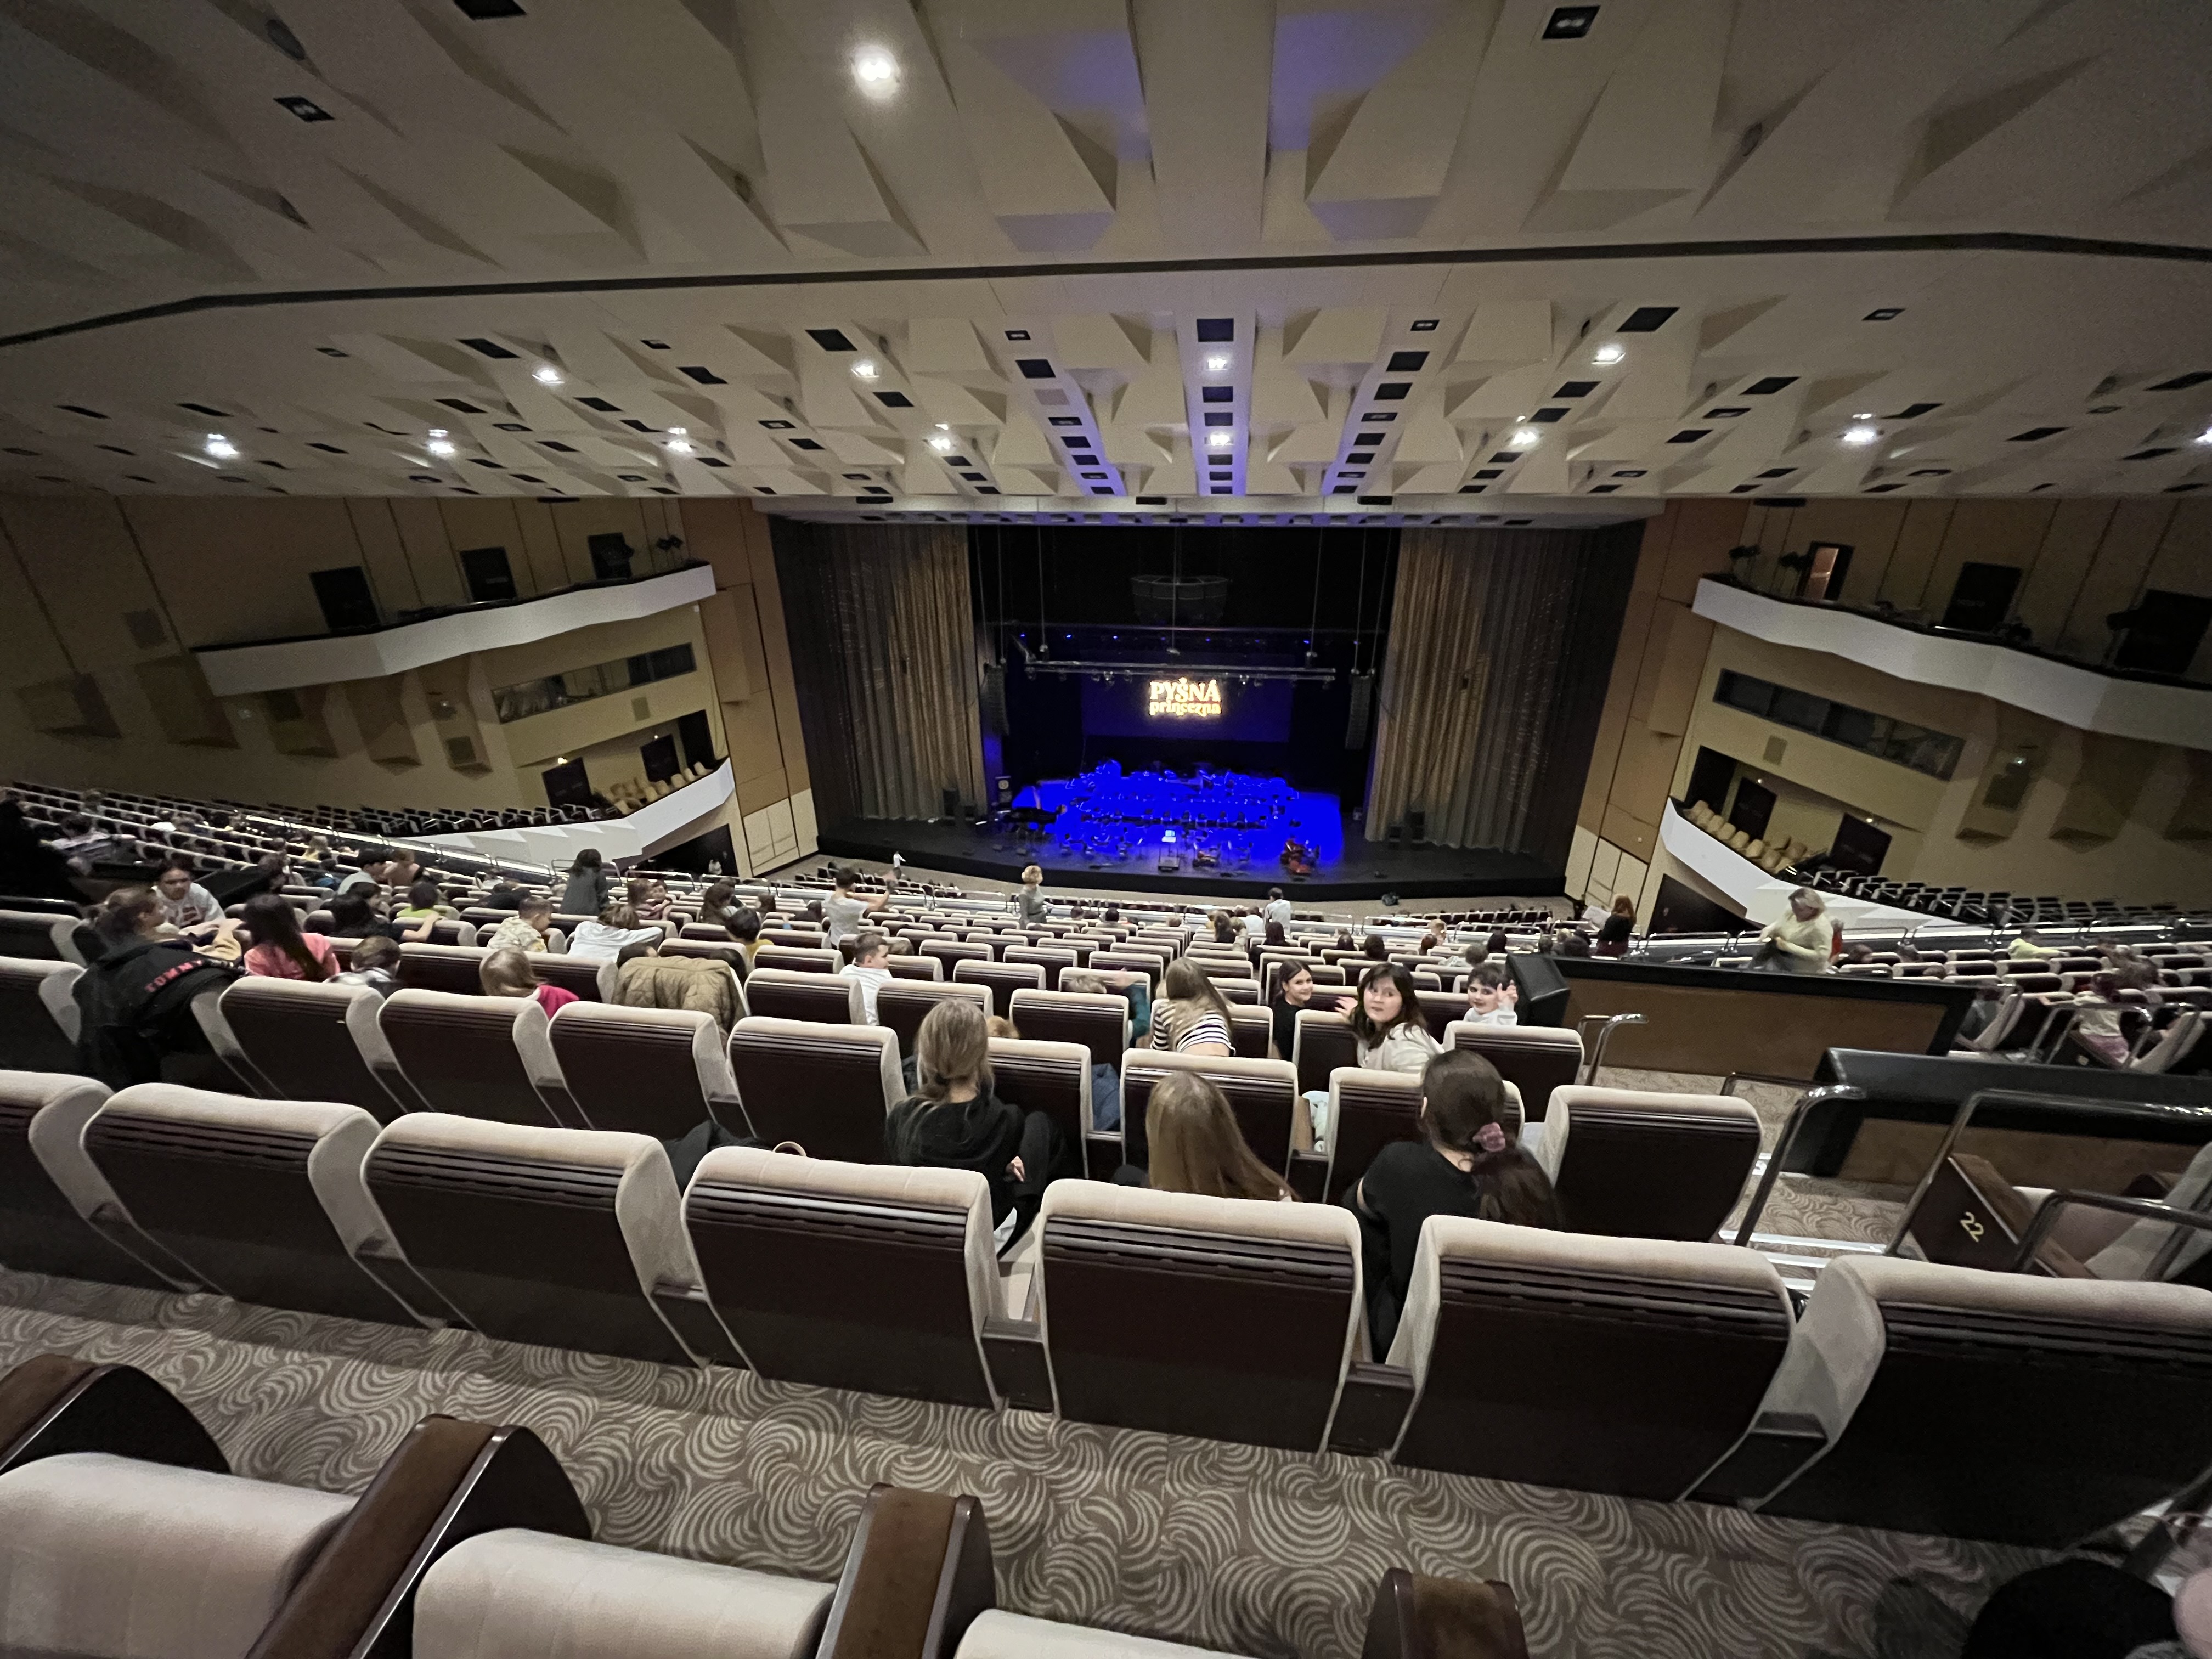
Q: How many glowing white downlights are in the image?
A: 13